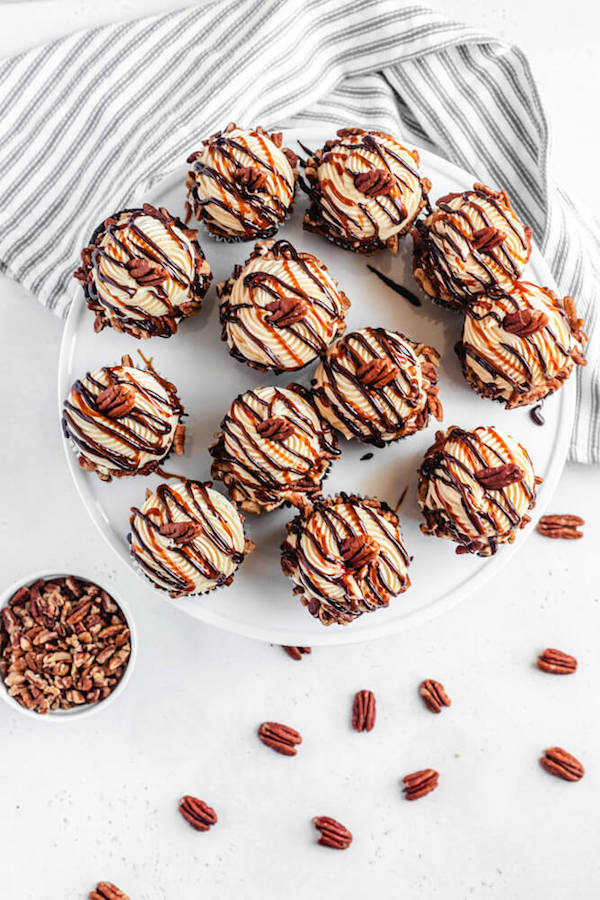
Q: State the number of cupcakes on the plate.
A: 12